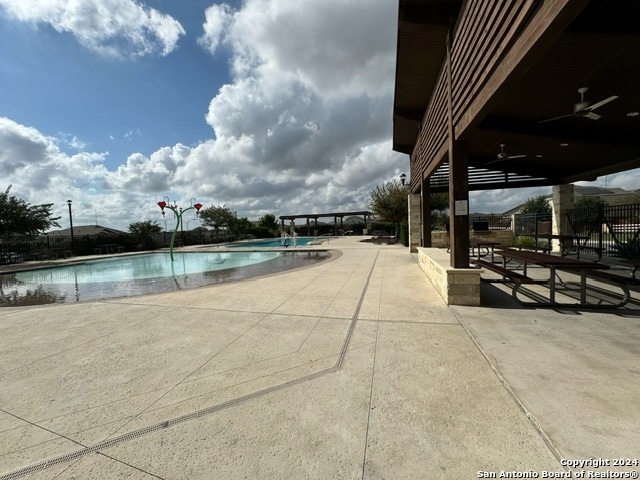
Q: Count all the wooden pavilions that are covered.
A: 1